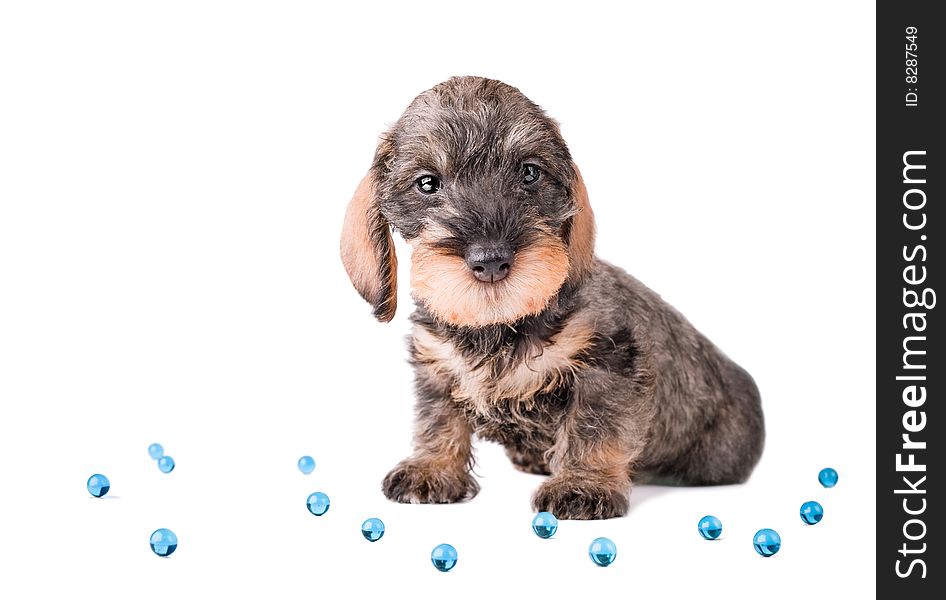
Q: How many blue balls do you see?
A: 14